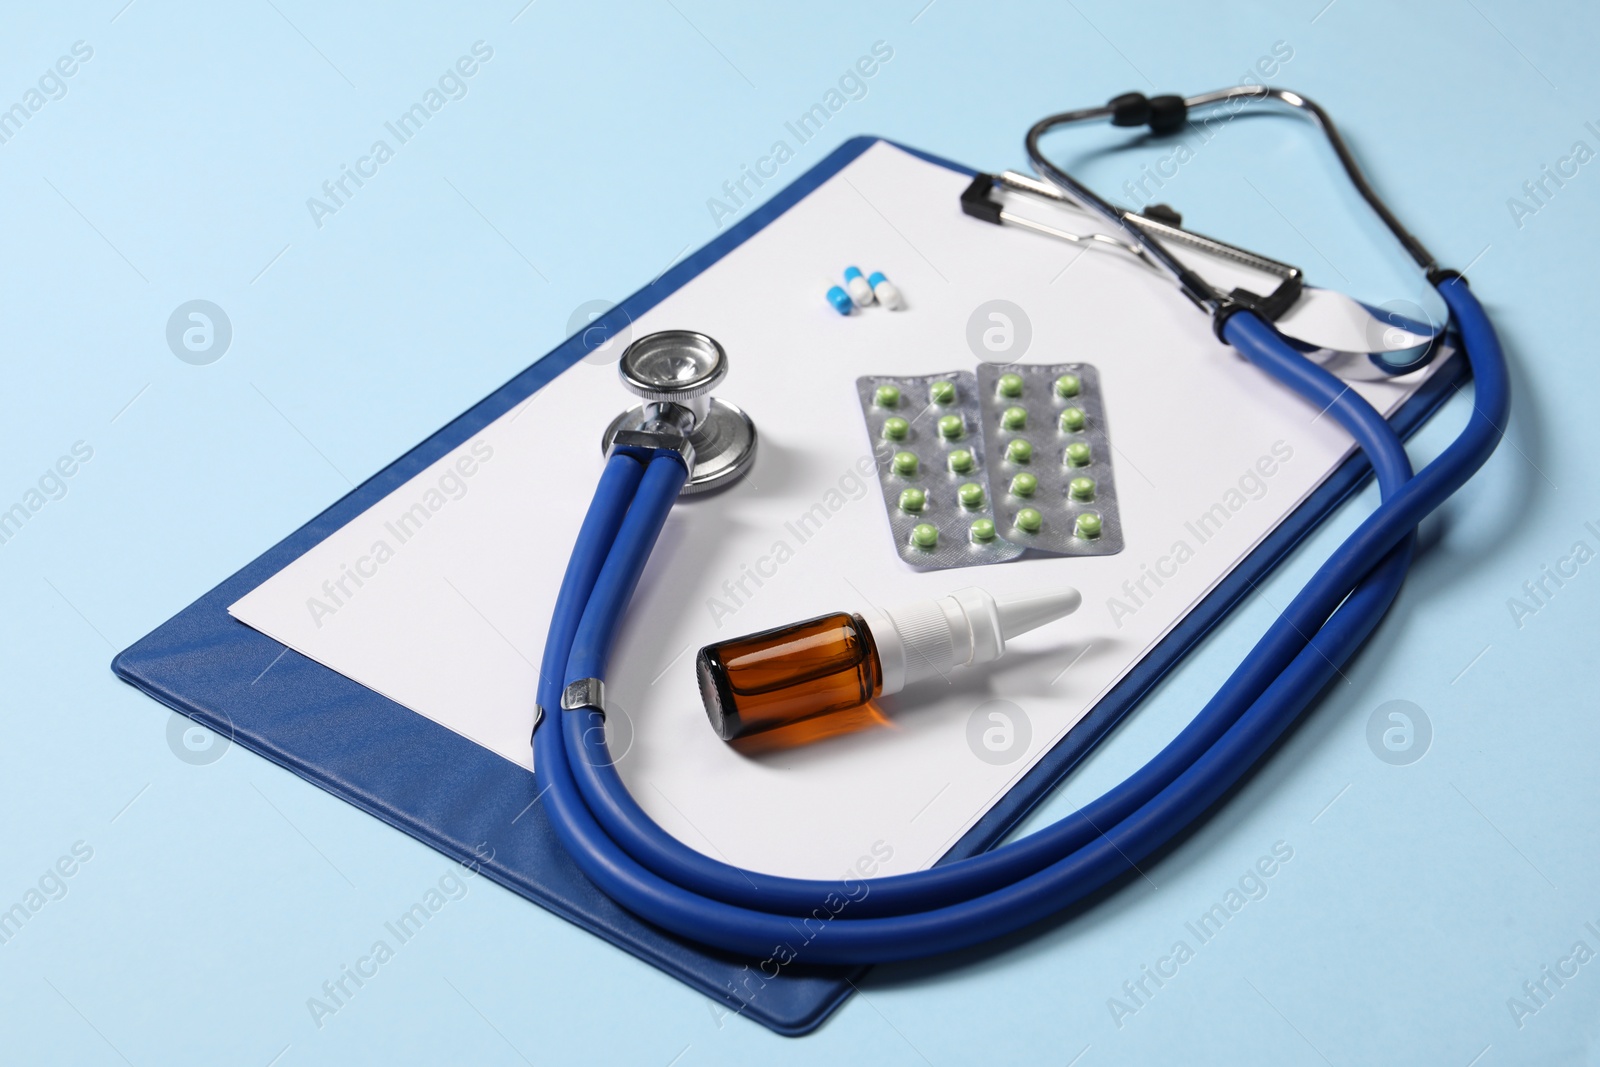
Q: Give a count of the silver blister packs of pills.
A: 2